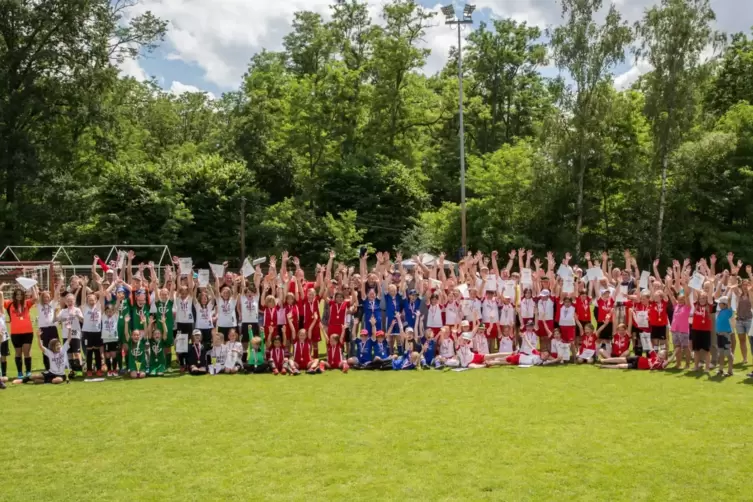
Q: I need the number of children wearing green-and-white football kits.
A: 5